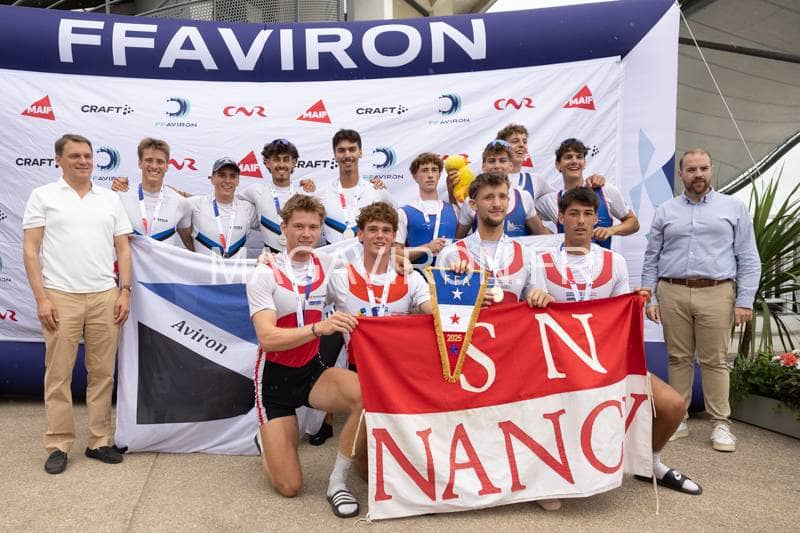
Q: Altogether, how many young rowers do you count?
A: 12